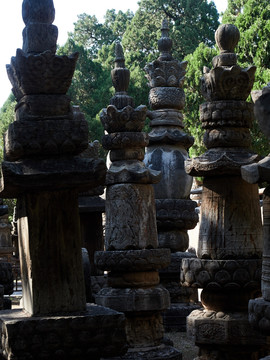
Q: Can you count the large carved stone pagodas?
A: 4